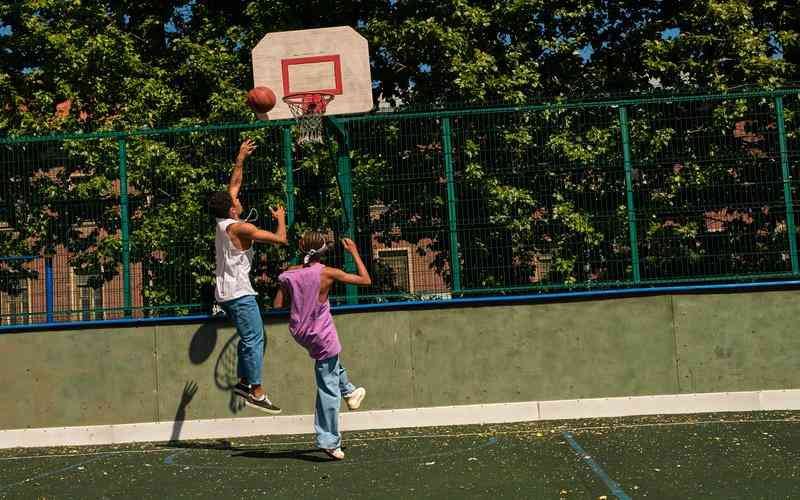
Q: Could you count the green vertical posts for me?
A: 6